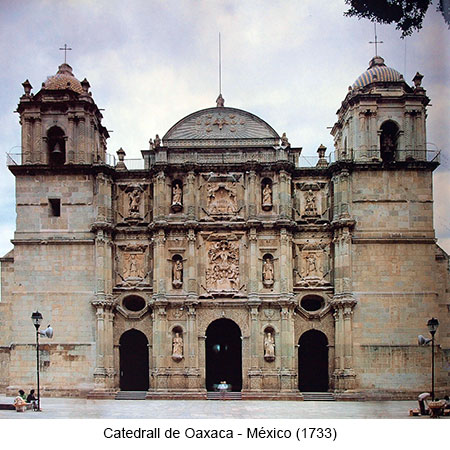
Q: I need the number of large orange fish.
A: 0